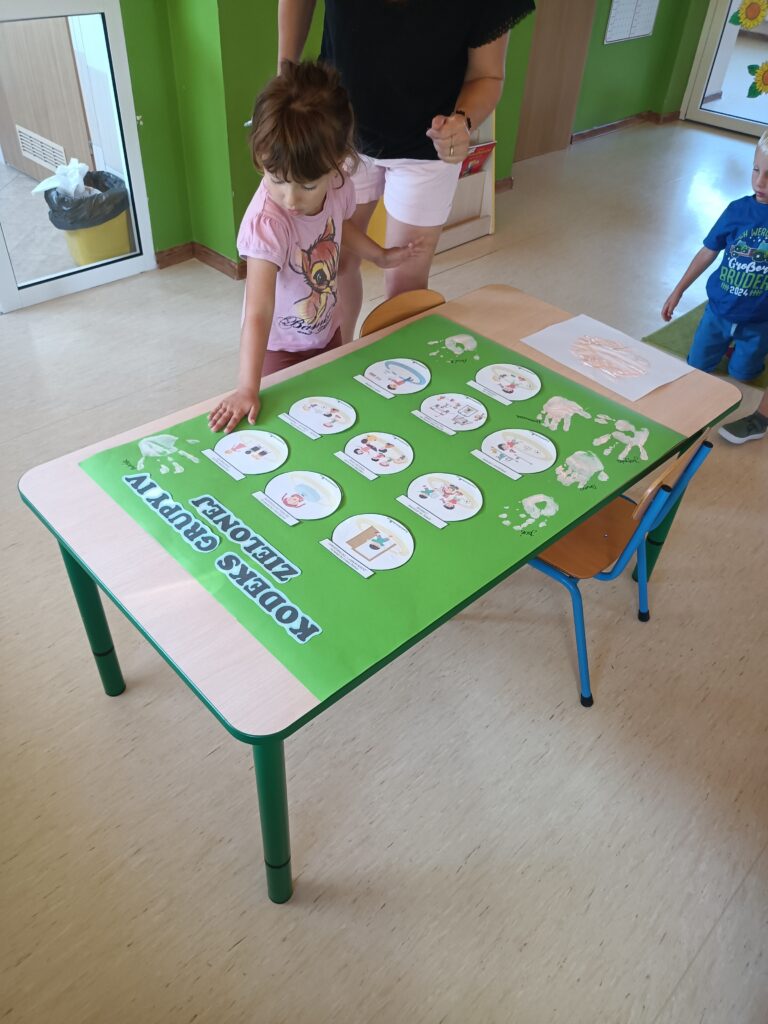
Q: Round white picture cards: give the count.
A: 10